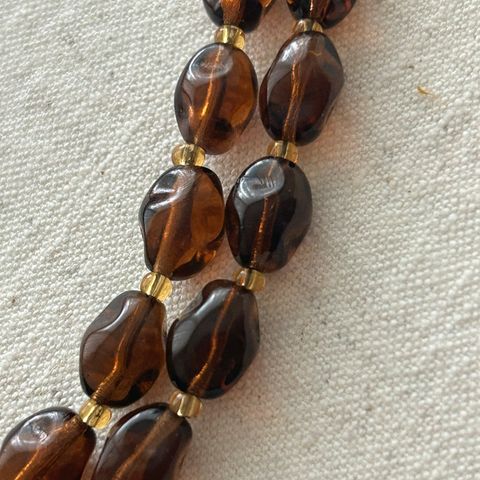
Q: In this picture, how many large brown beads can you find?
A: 10